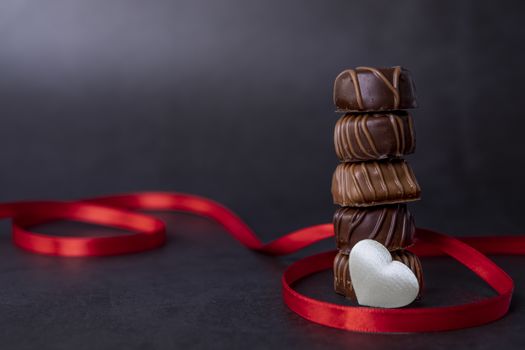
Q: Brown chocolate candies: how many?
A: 5